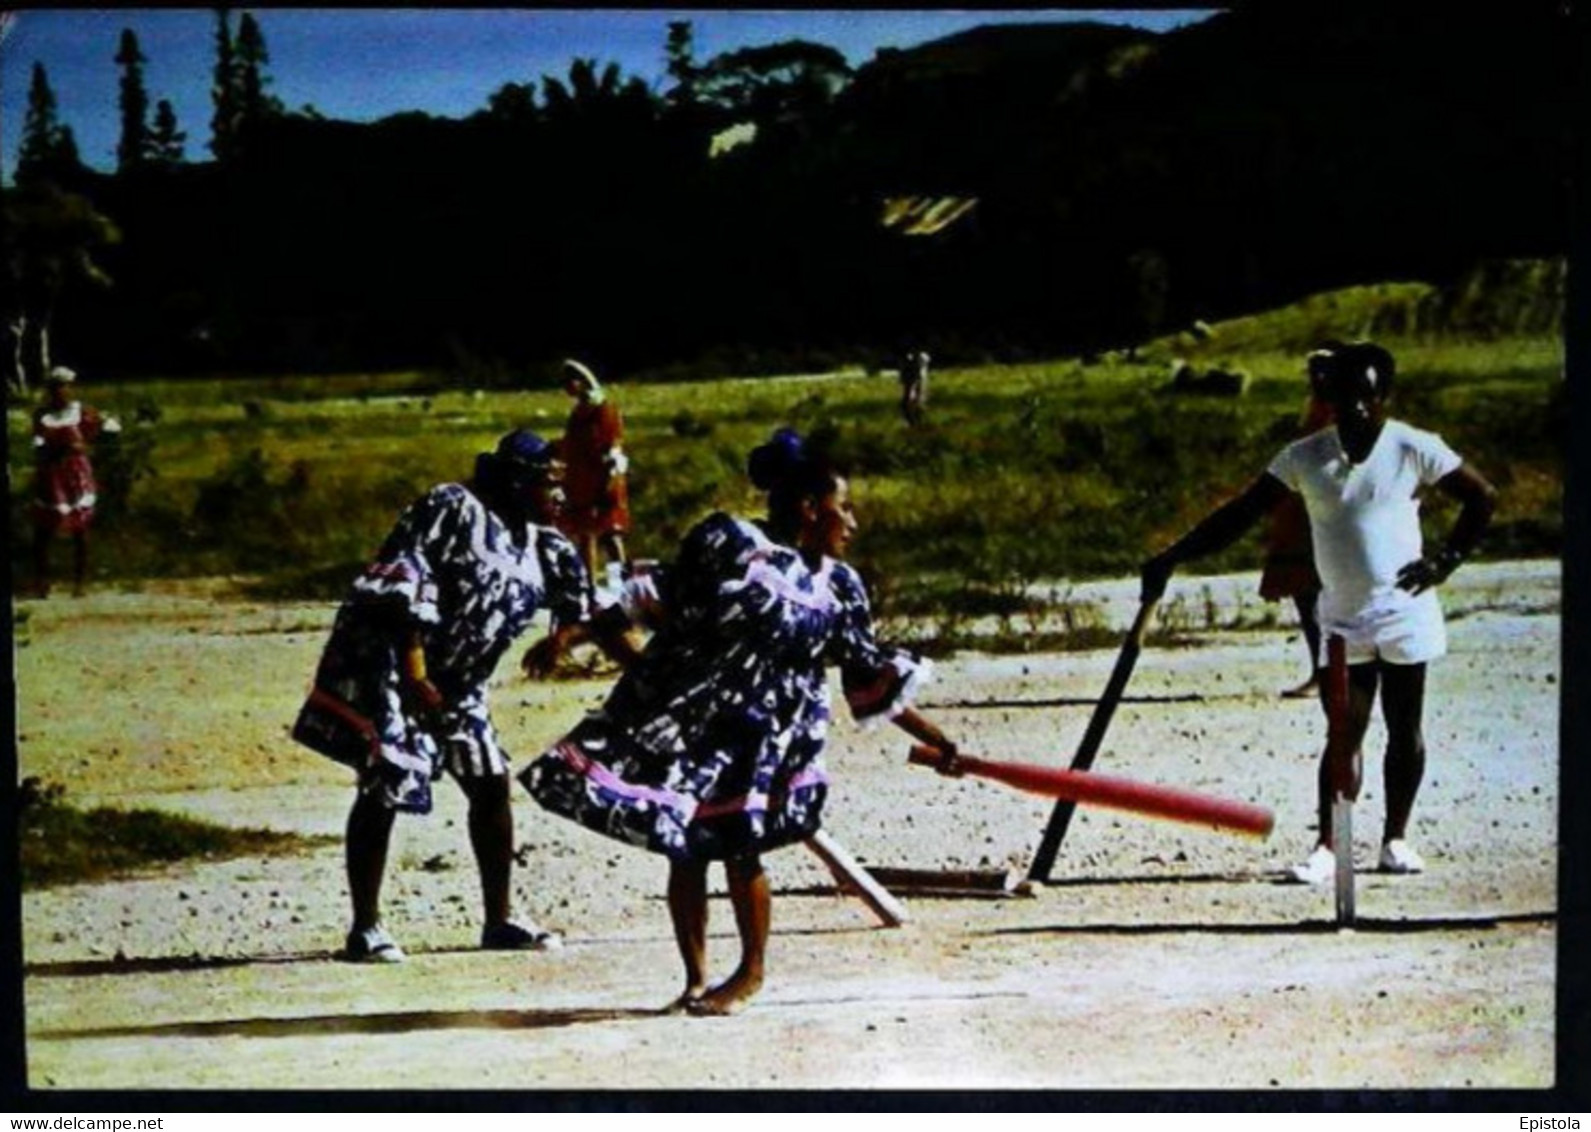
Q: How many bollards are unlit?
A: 0